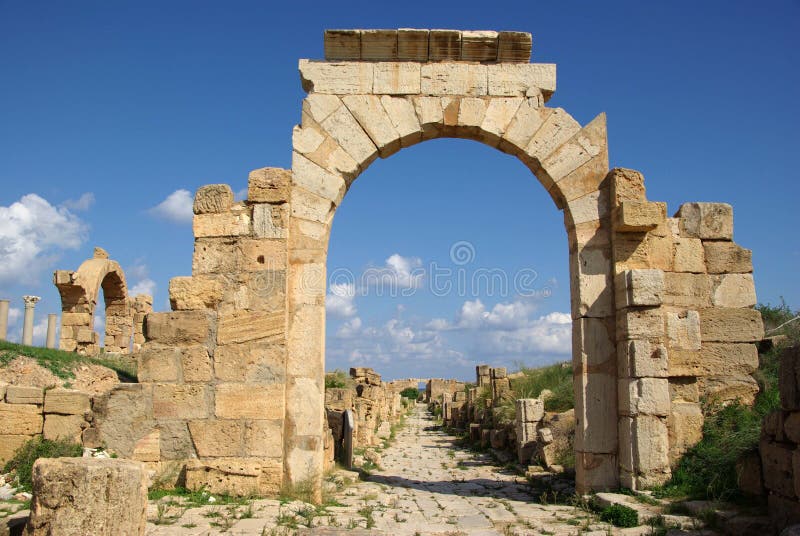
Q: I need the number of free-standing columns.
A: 3